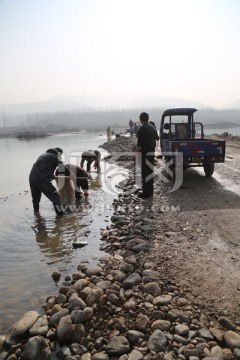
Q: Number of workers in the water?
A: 3